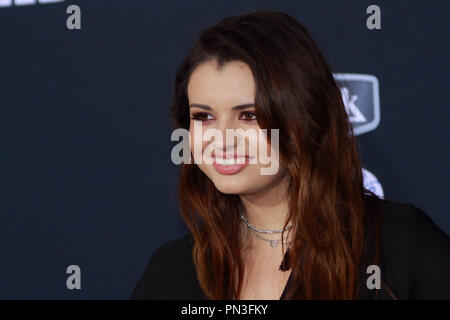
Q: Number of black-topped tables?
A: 0